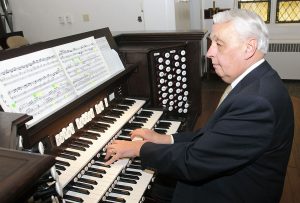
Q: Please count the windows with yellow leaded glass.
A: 2